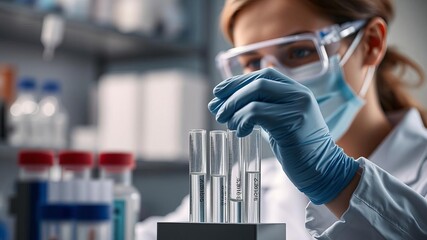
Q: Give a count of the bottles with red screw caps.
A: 3